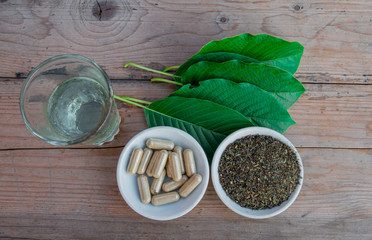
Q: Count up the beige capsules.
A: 14